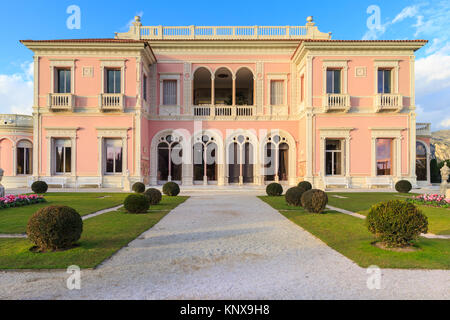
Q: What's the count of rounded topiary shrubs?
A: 12